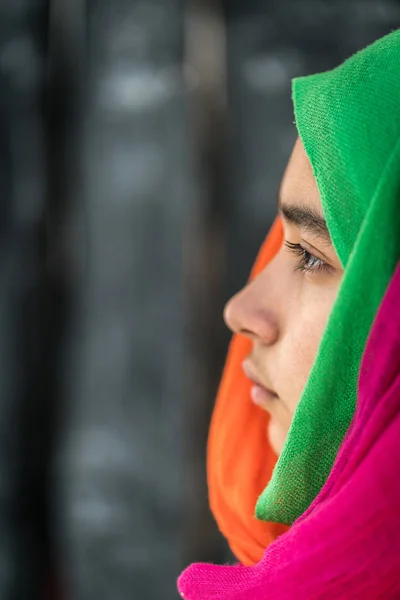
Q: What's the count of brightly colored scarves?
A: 3